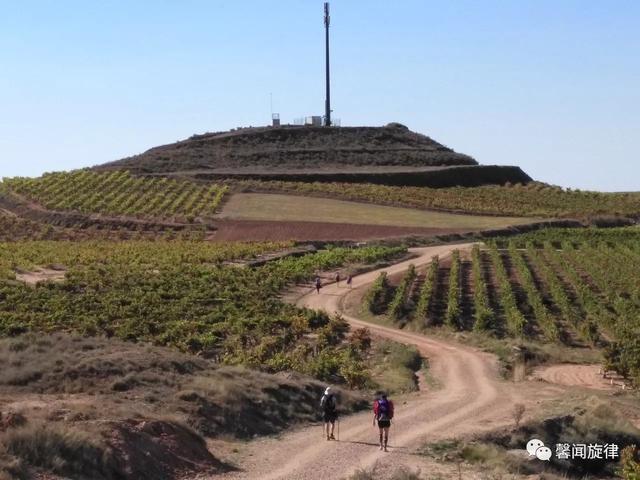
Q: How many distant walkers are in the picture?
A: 3